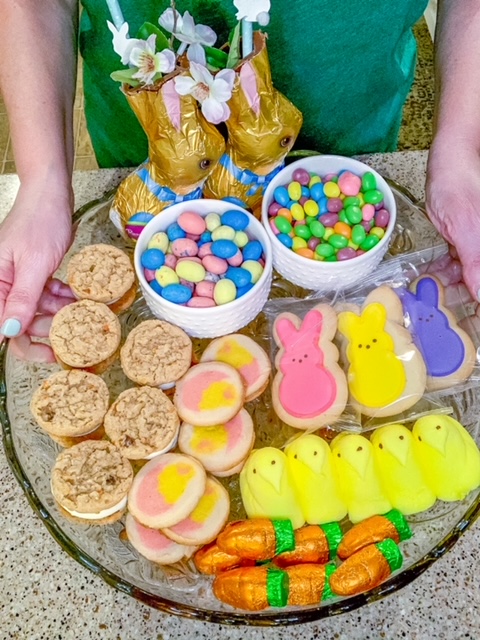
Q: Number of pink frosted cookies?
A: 1